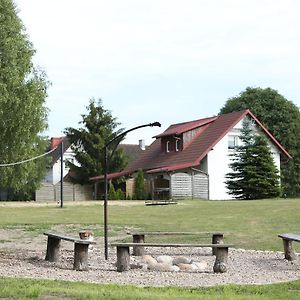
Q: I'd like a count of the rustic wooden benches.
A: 4